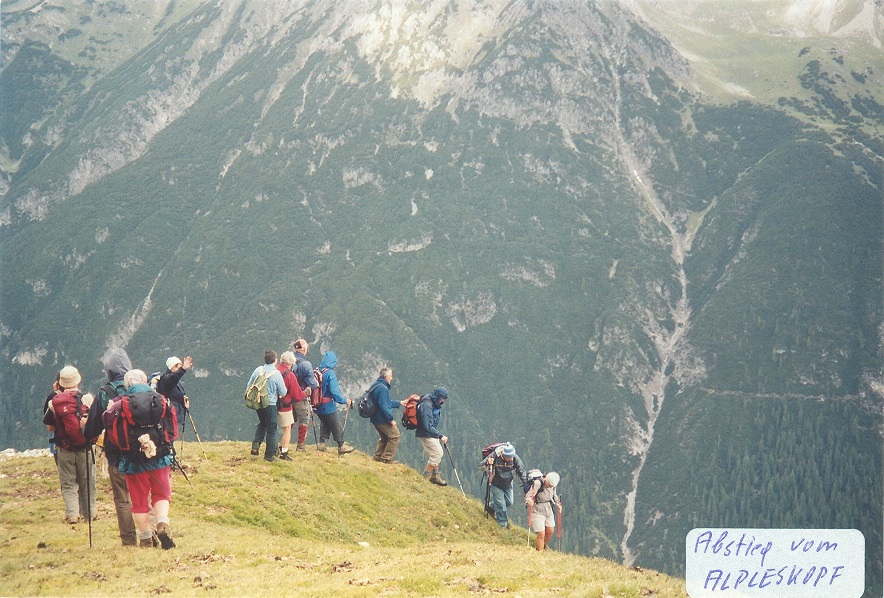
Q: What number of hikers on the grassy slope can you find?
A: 13